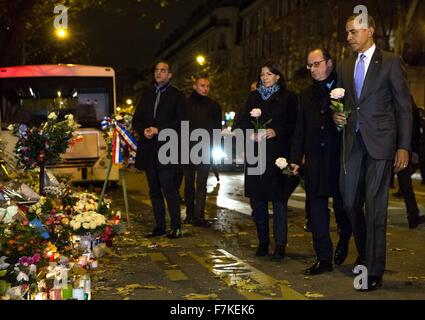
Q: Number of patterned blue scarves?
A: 1